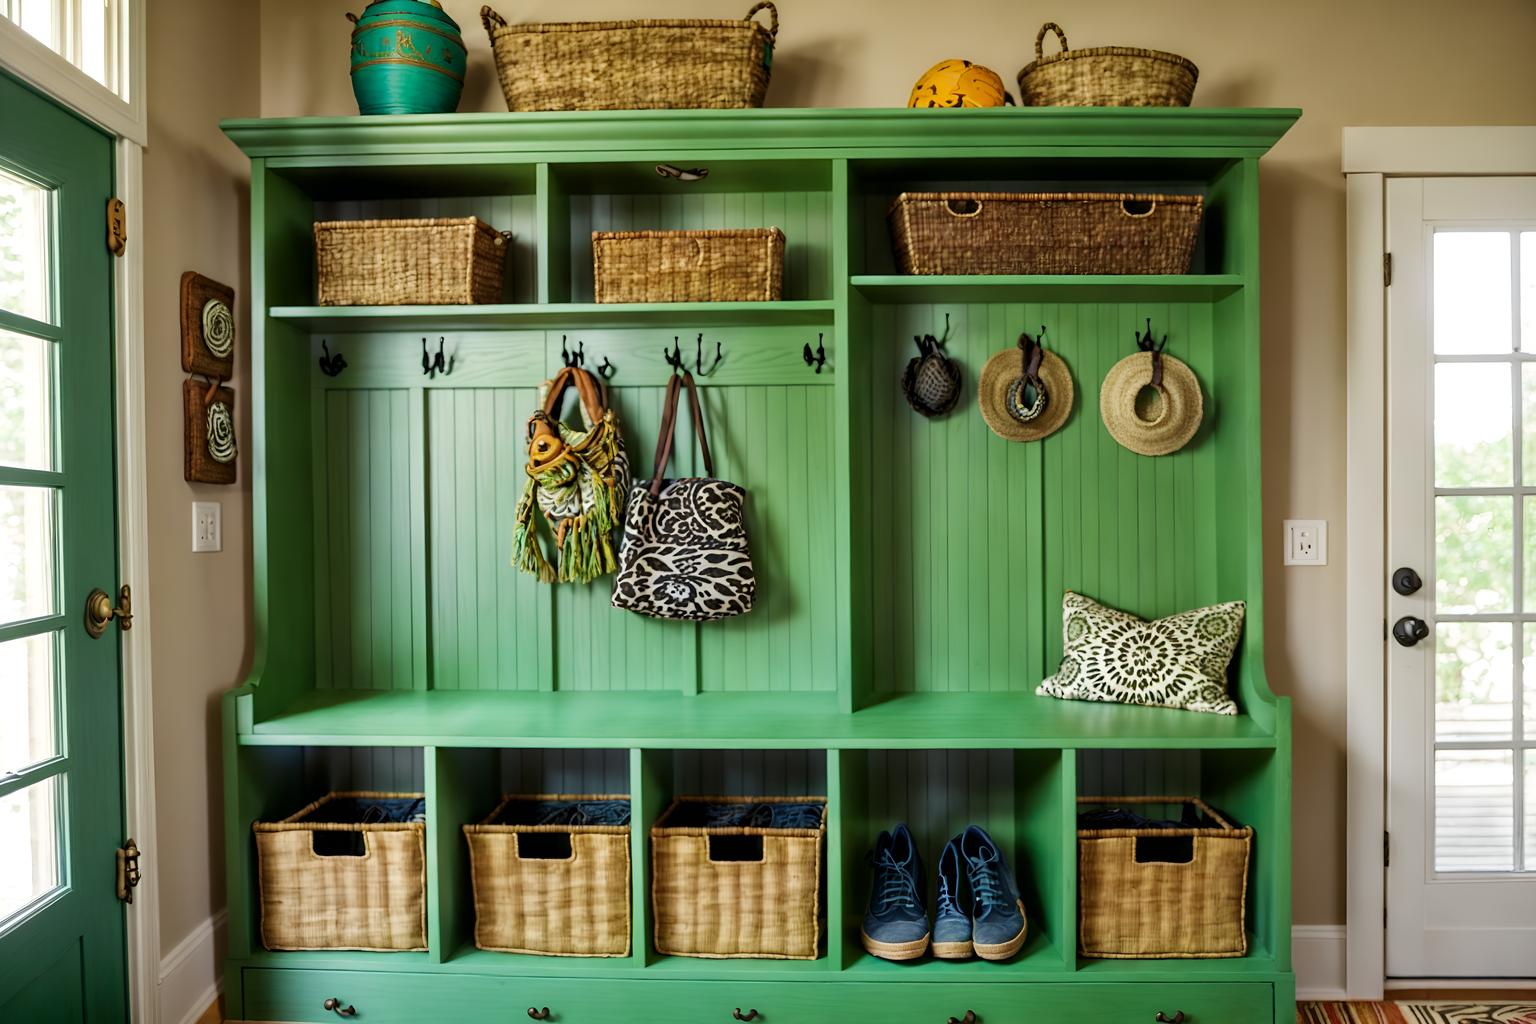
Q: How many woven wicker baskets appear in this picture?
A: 9